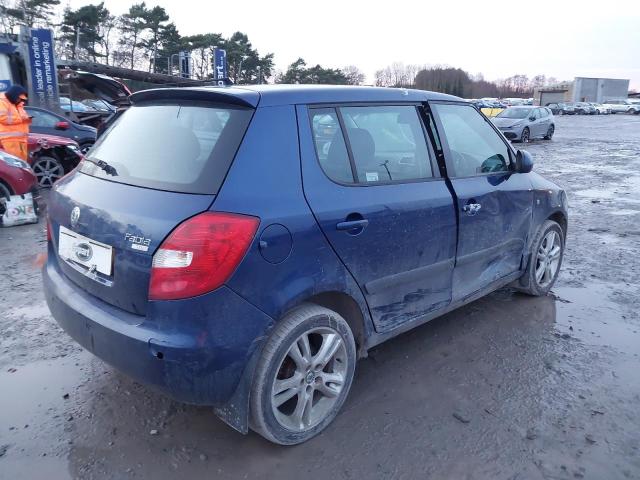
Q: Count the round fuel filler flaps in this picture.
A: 1